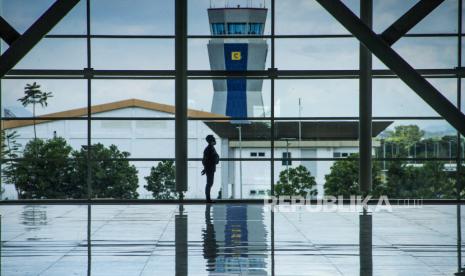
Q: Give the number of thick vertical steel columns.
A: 2